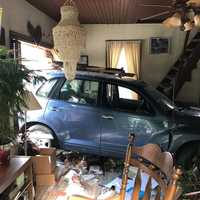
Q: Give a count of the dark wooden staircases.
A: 1